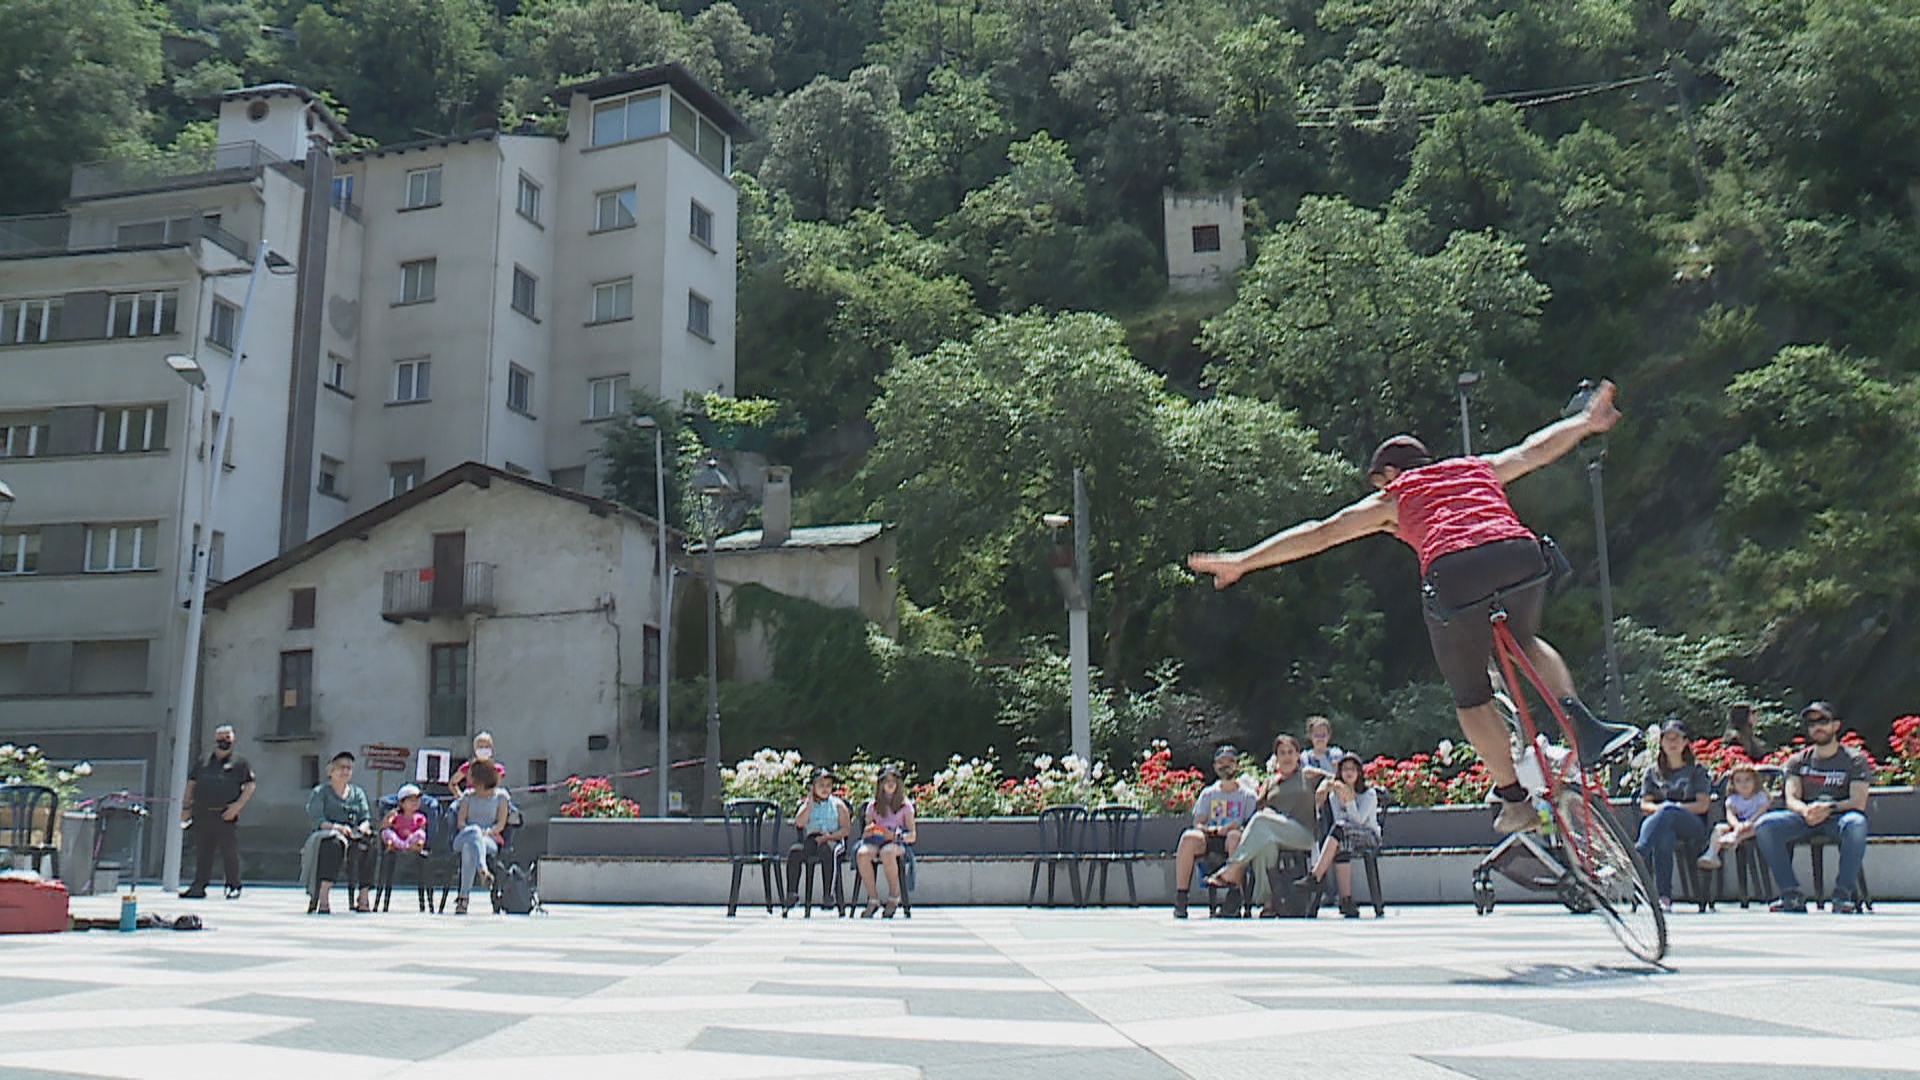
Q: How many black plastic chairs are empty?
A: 4